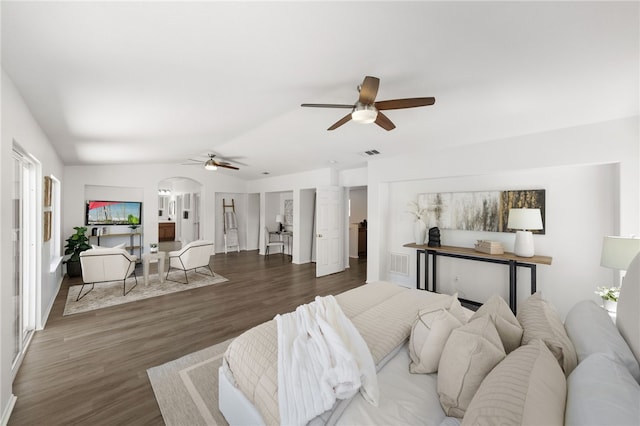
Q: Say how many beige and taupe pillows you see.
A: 5